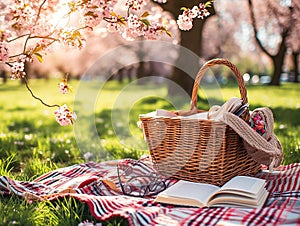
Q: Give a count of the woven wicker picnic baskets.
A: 1